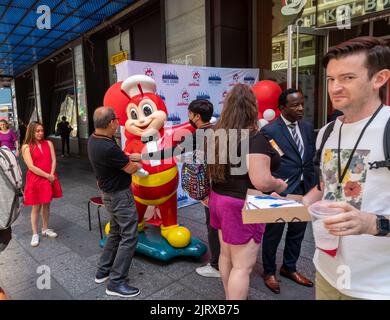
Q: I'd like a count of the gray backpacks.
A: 1